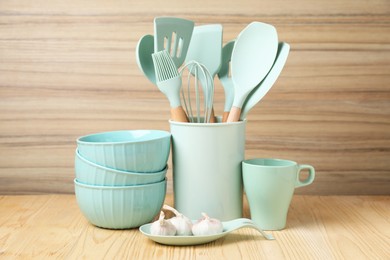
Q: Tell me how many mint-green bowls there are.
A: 3